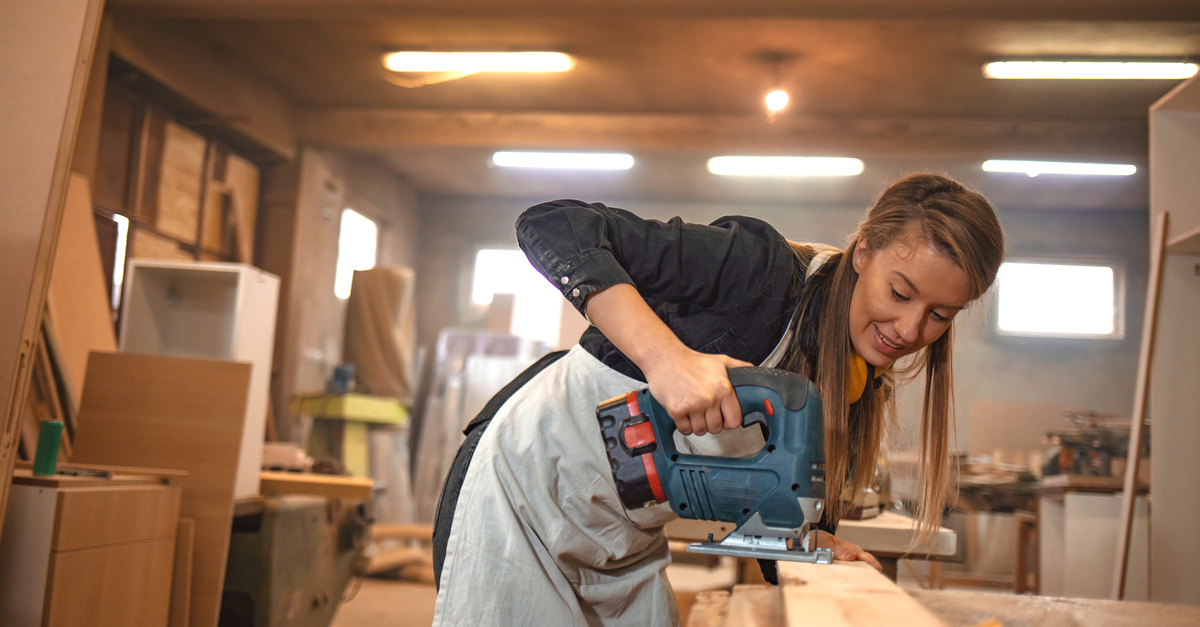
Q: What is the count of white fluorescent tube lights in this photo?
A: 5